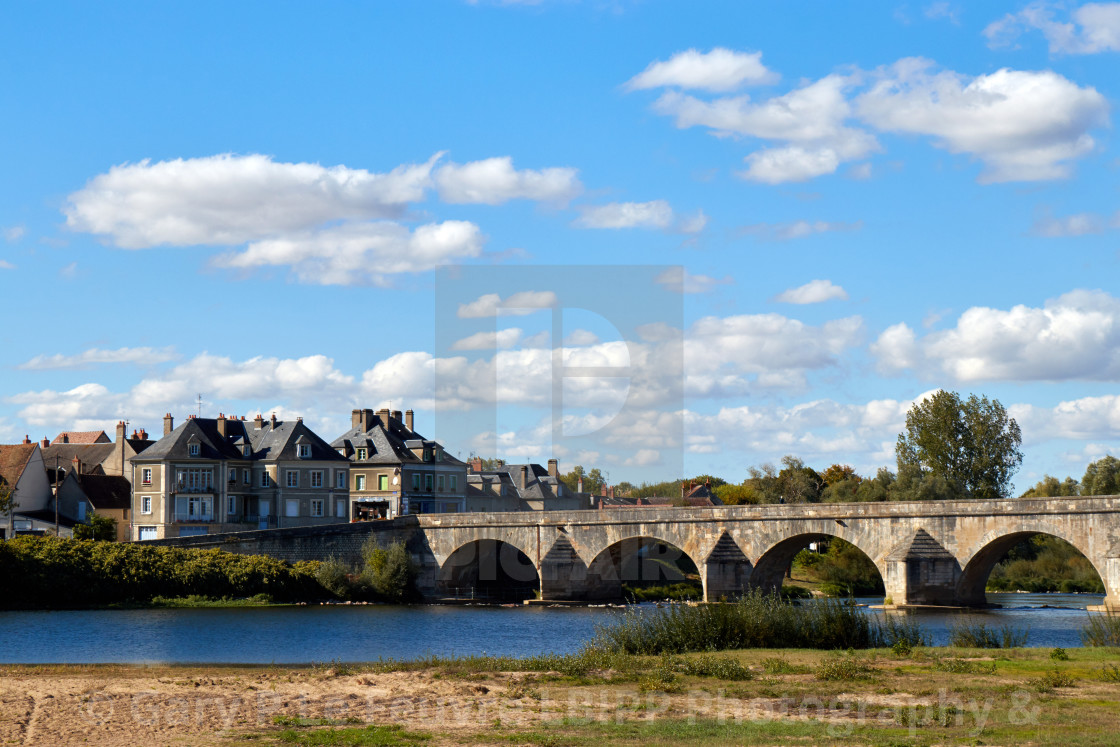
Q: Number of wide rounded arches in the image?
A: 4